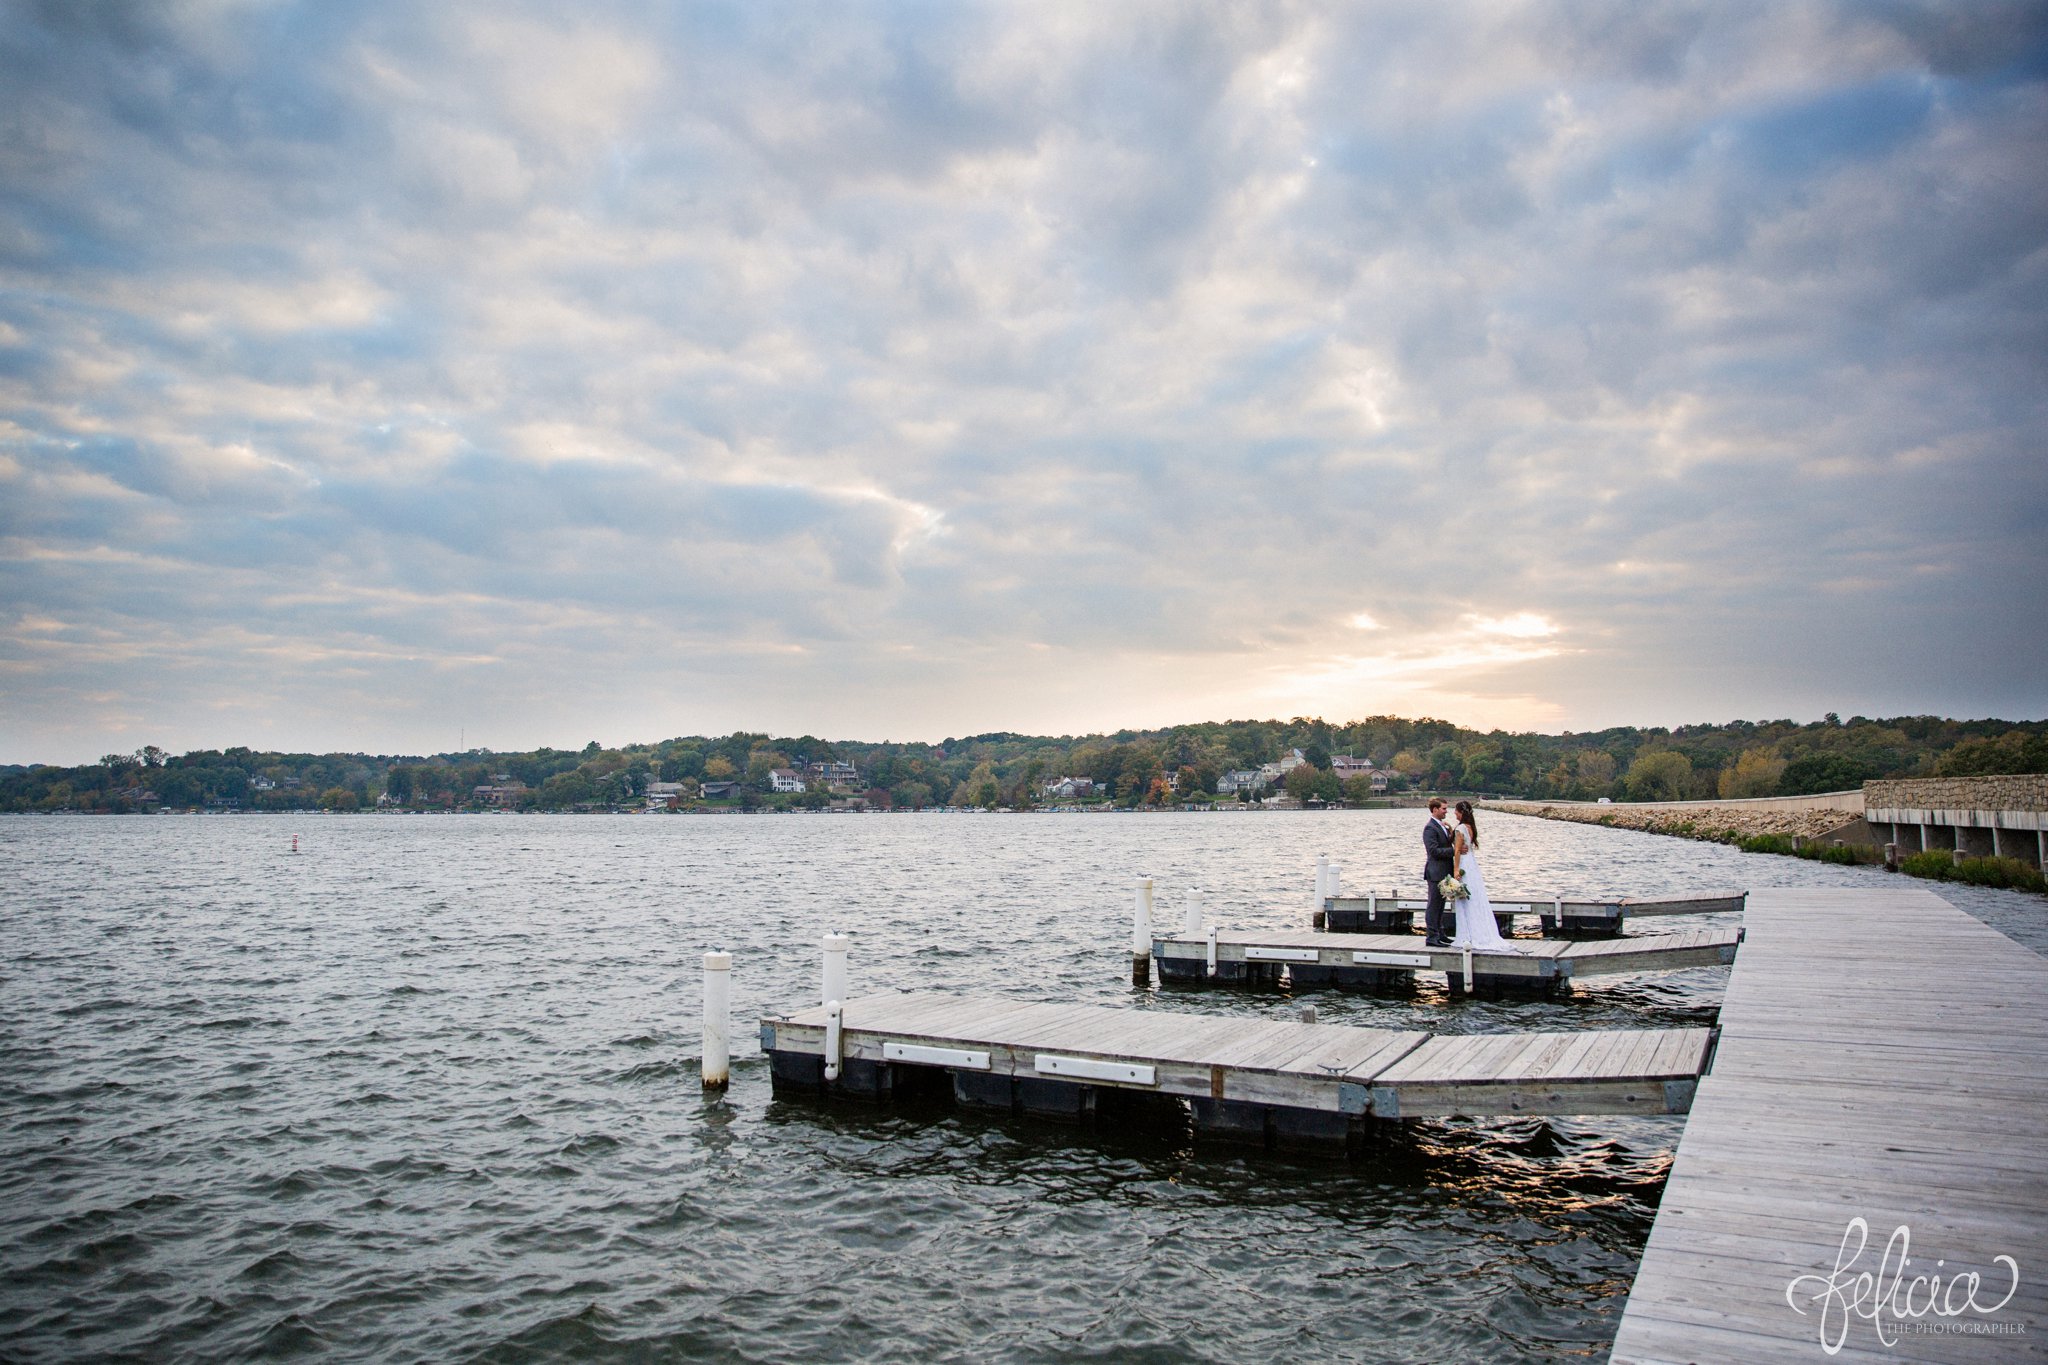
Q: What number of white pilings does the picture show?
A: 6